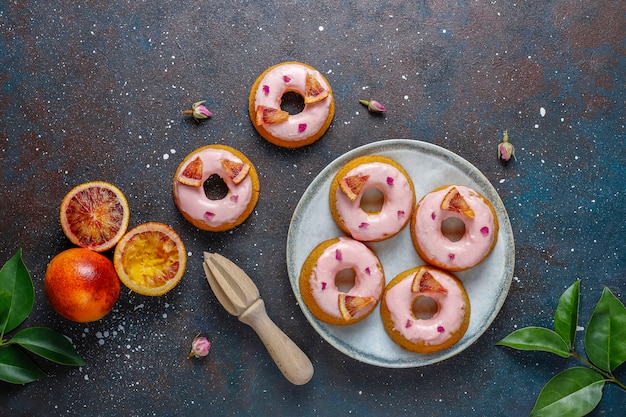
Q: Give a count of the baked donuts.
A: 6